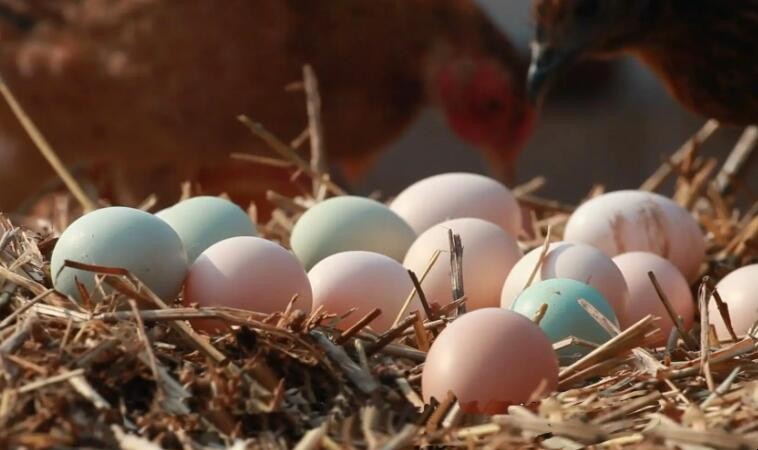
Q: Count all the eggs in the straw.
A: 13